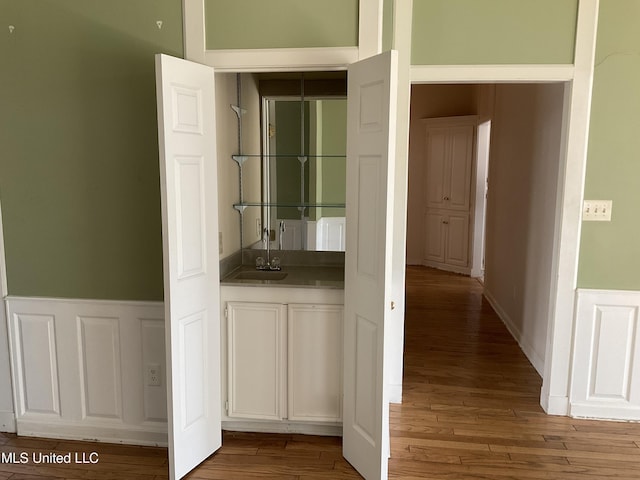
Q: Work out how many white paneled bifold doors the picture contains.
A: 2